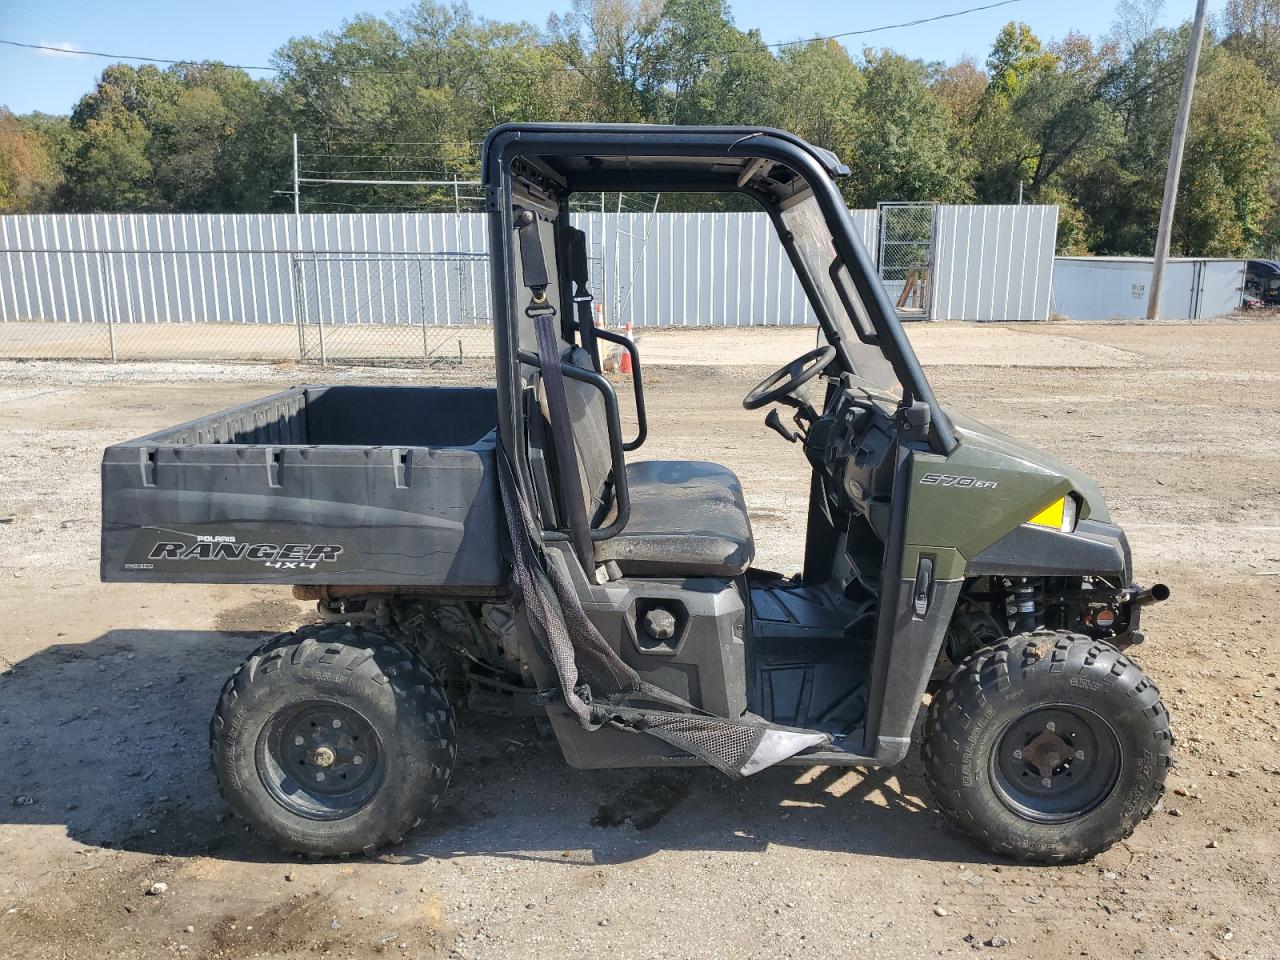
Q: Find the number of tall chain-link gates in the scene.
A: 1